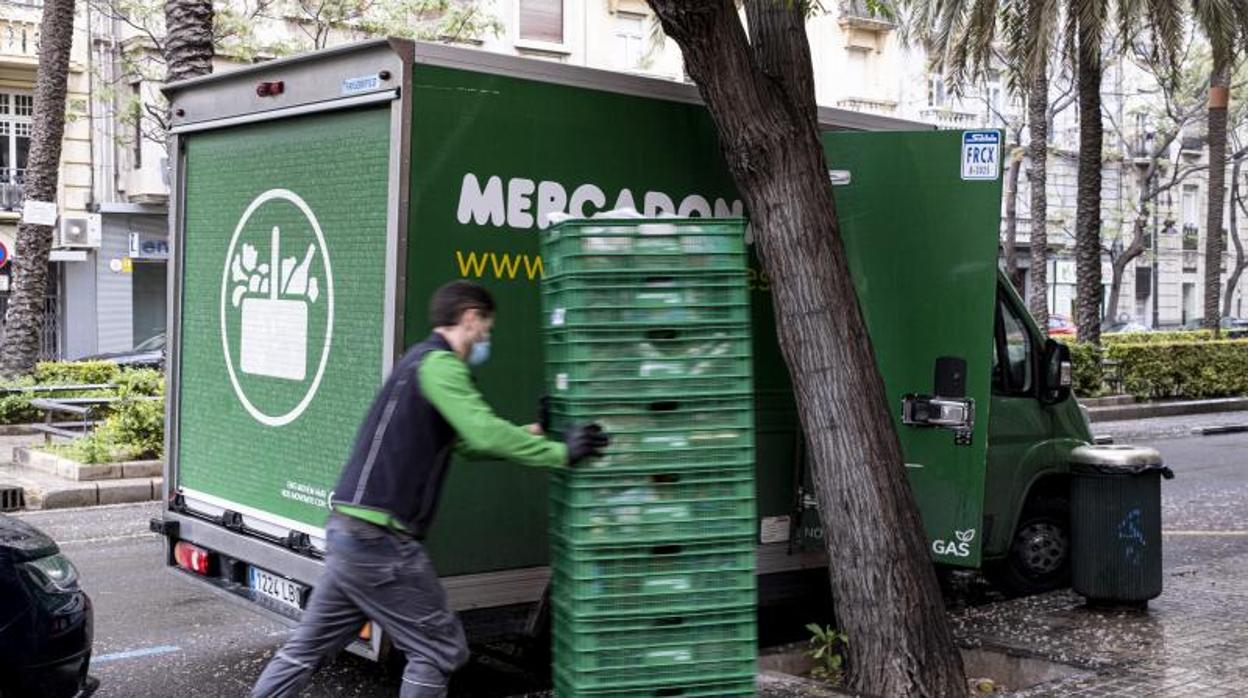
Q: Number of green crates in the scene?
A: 8